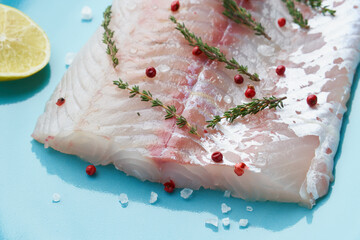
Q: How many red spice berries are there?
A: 13